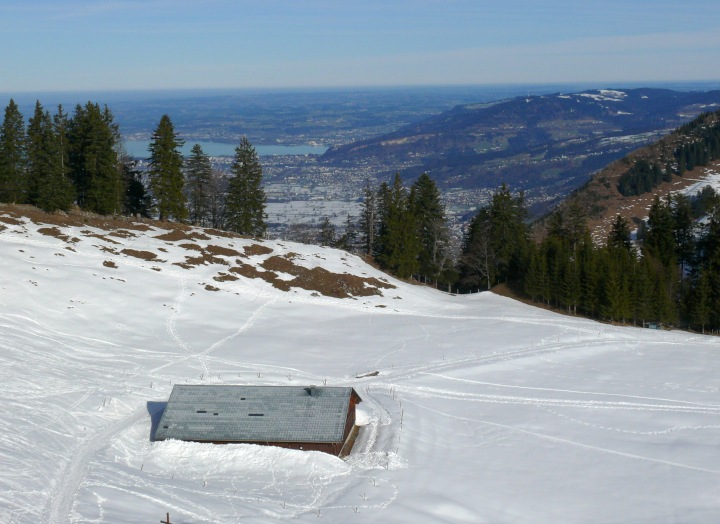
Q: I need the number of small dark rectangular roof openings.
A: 5